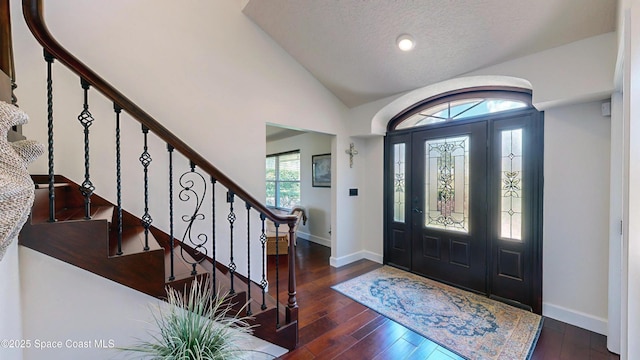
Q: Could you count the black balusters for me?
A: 11